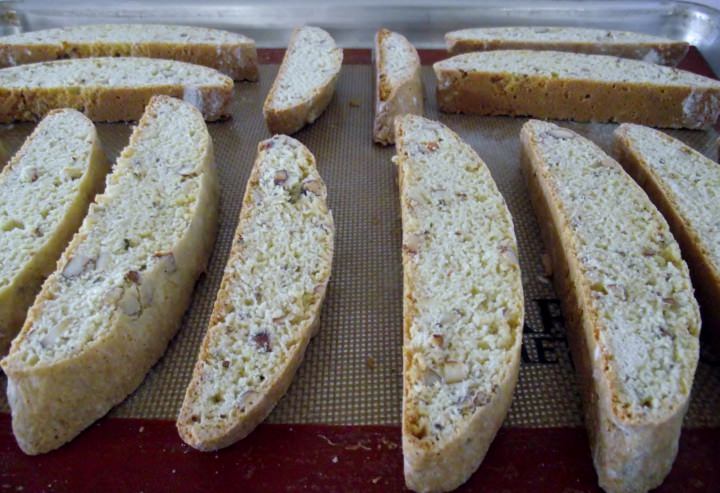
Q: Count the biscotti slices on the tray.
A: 12